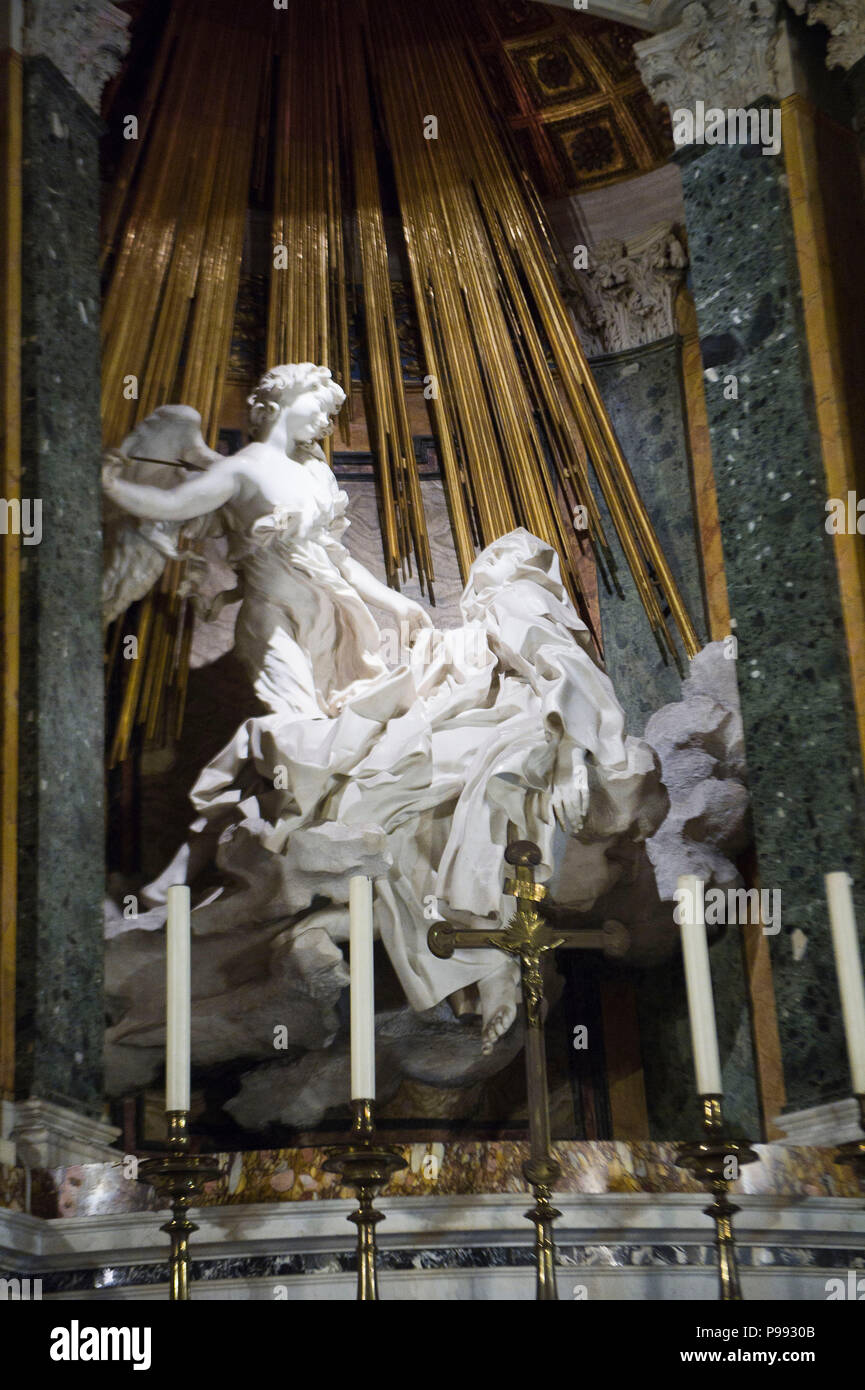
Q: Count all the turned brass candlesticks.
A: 4